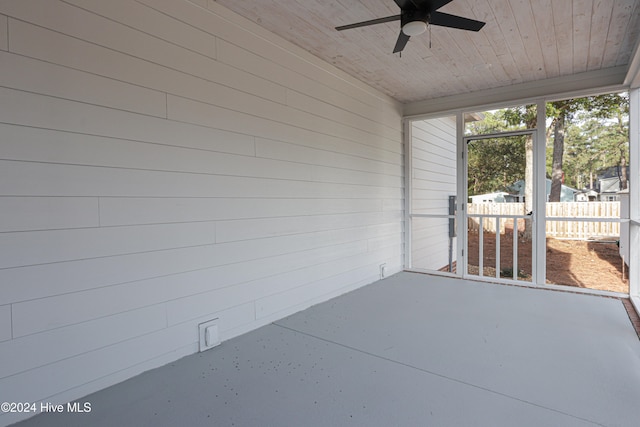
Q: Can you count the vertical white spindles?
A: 3